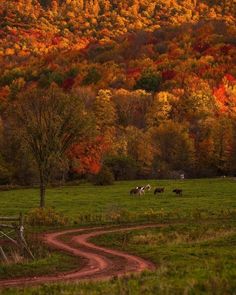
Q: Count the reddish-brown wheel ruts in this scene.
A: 2